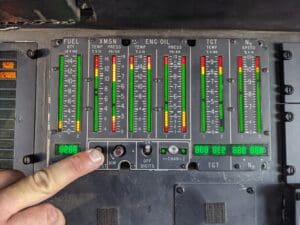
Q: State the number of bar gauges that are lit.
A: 12